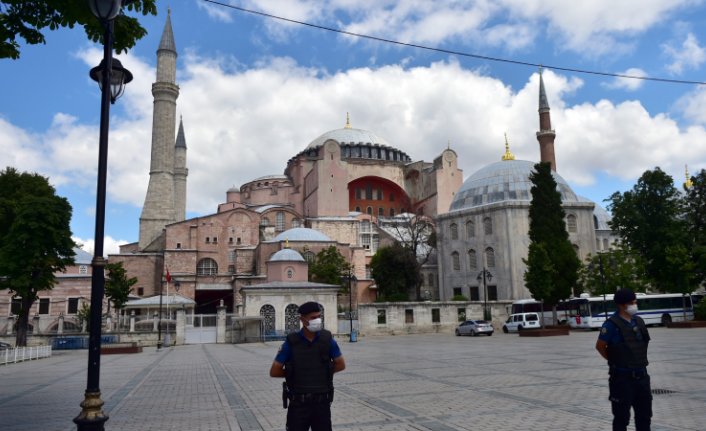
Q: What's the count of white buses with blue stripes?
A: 1